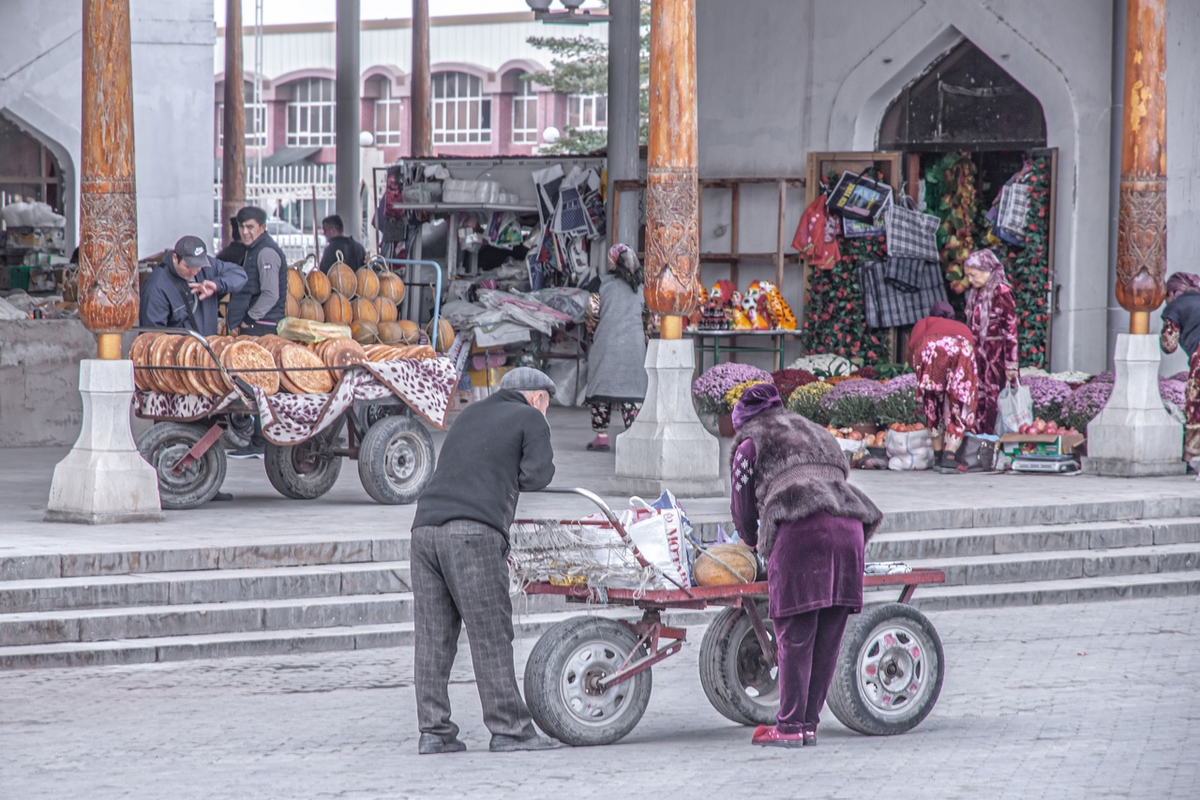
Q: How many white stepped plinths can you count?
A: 3